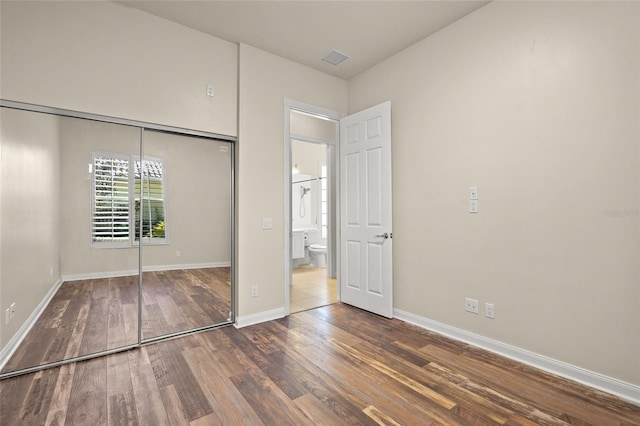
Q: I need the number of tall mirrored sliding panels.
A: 2